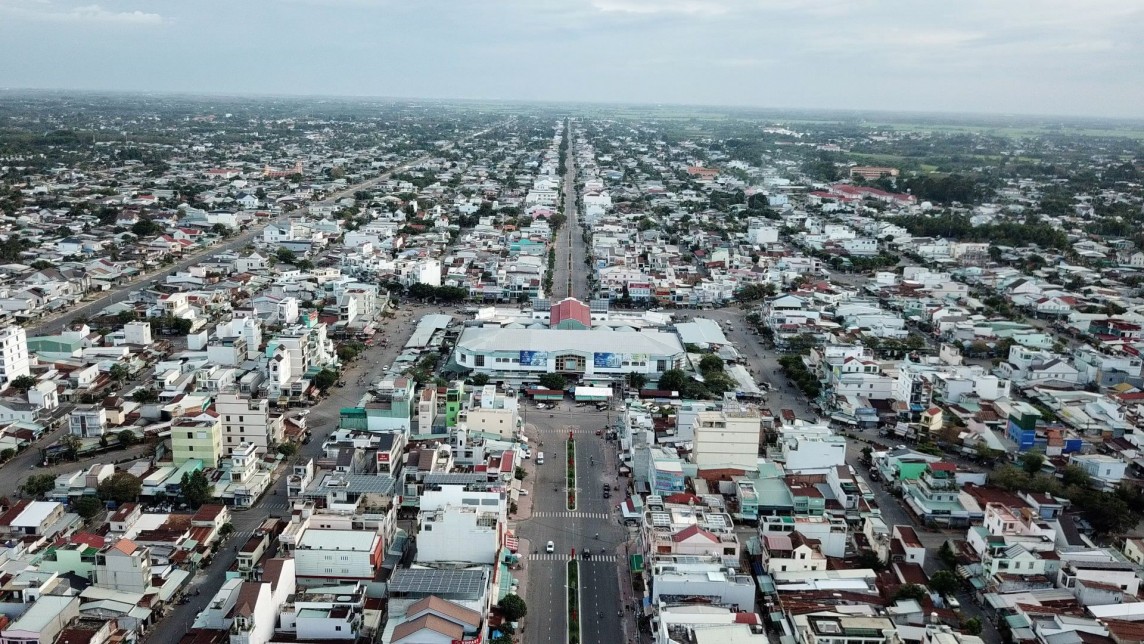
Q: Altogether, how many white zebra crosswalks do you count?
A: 5